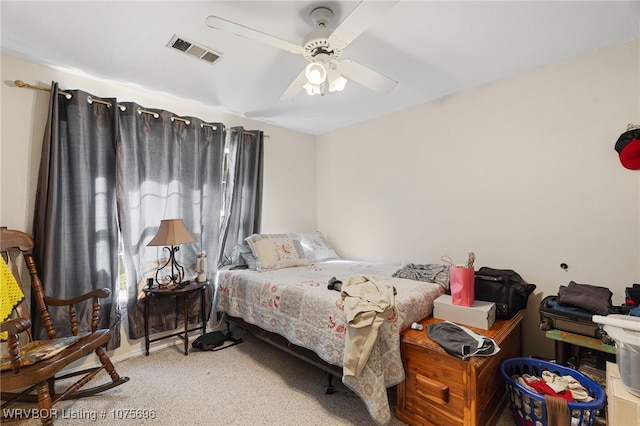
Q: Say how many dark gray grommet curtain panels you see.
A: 3